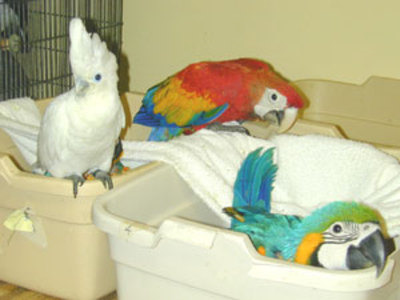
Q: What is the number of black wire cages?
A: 1